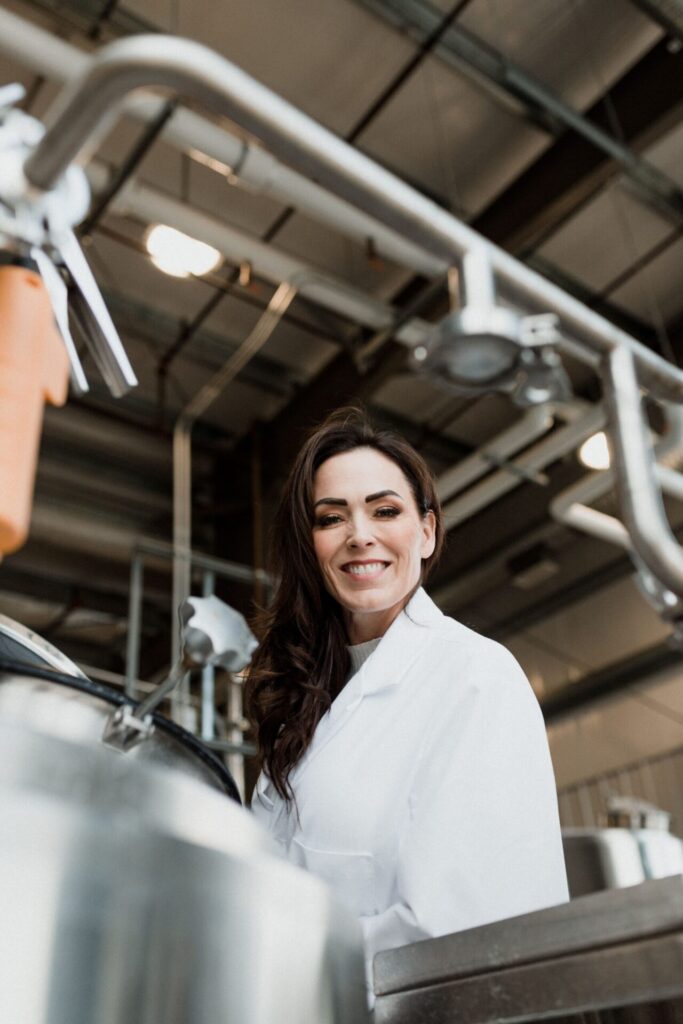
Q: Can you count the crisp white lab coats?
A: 1